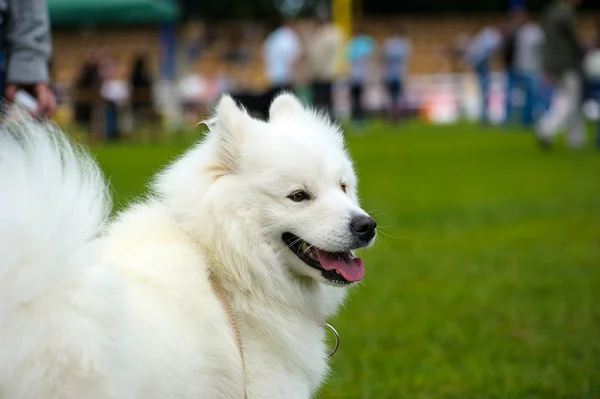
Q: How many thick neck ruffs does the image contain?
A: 1